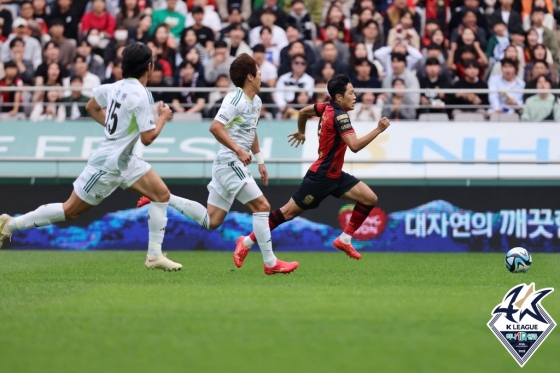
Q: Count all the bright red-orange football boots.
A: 4